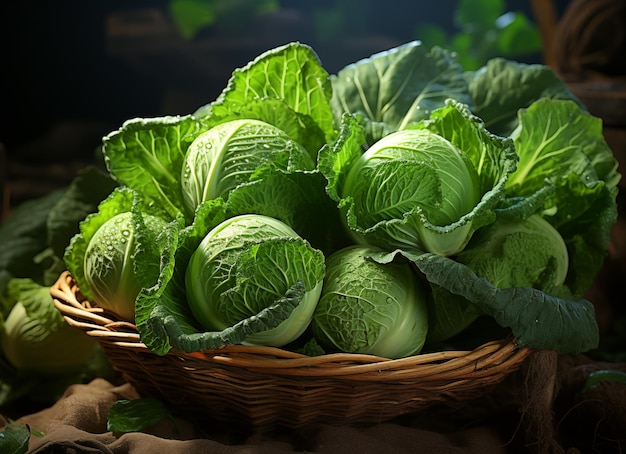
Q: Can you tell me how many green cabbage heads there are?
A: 7